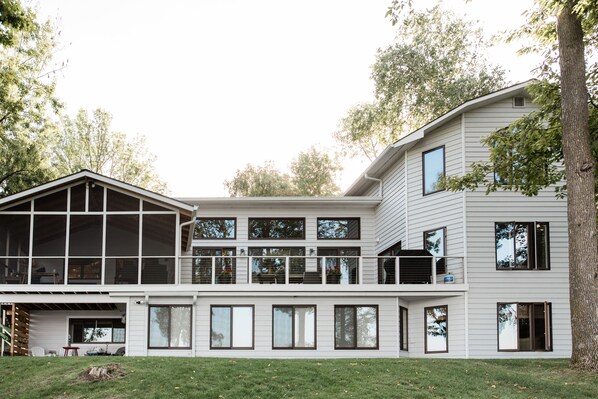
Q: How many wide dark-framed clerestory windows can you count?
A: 3